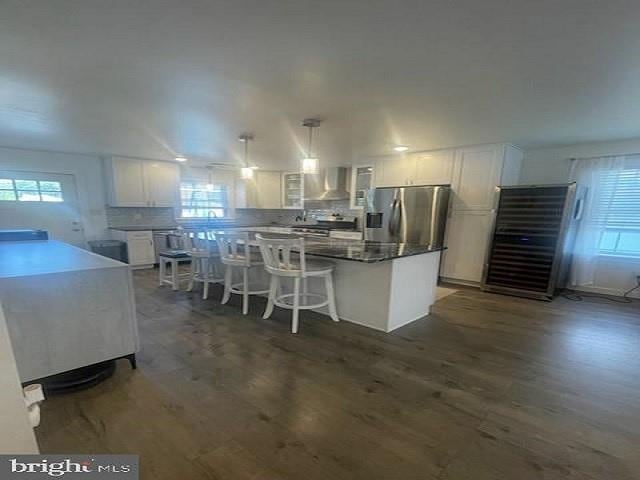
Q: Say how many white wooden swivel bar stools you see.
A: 3